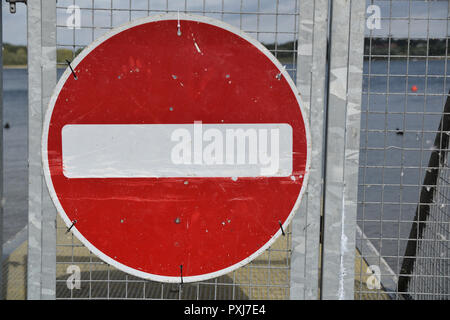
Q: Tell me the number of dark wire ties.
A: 4